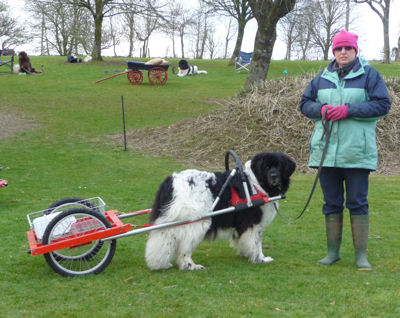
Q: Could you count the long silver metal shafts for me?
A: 2